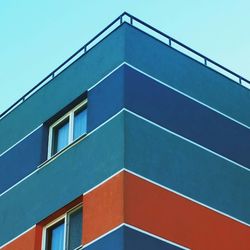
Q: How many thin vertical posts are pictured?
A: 8